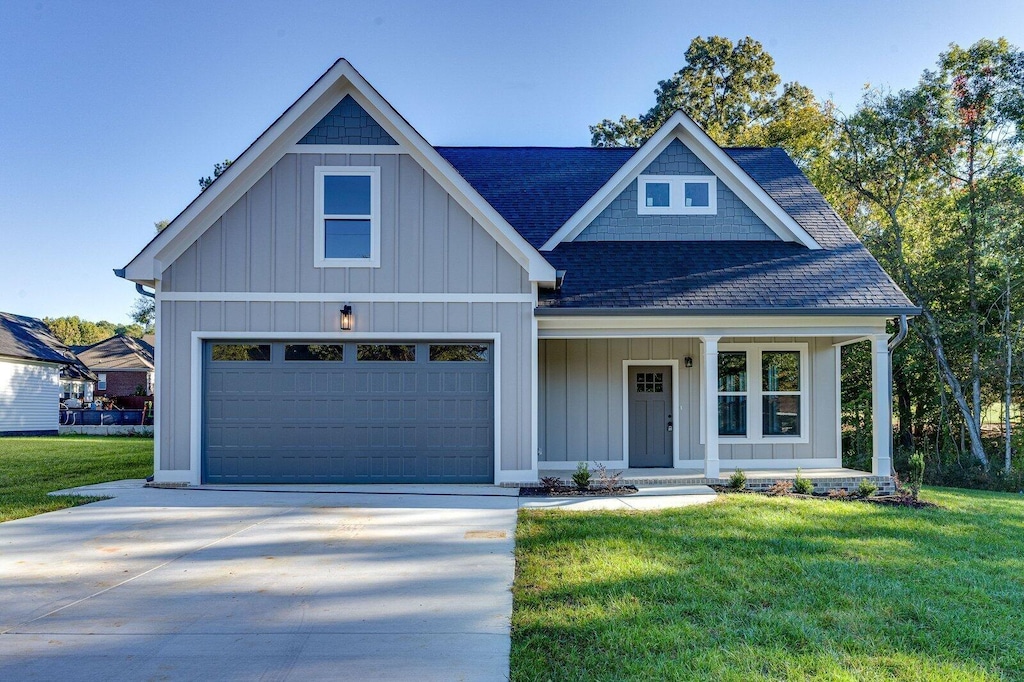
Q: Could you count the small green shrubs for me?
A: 5